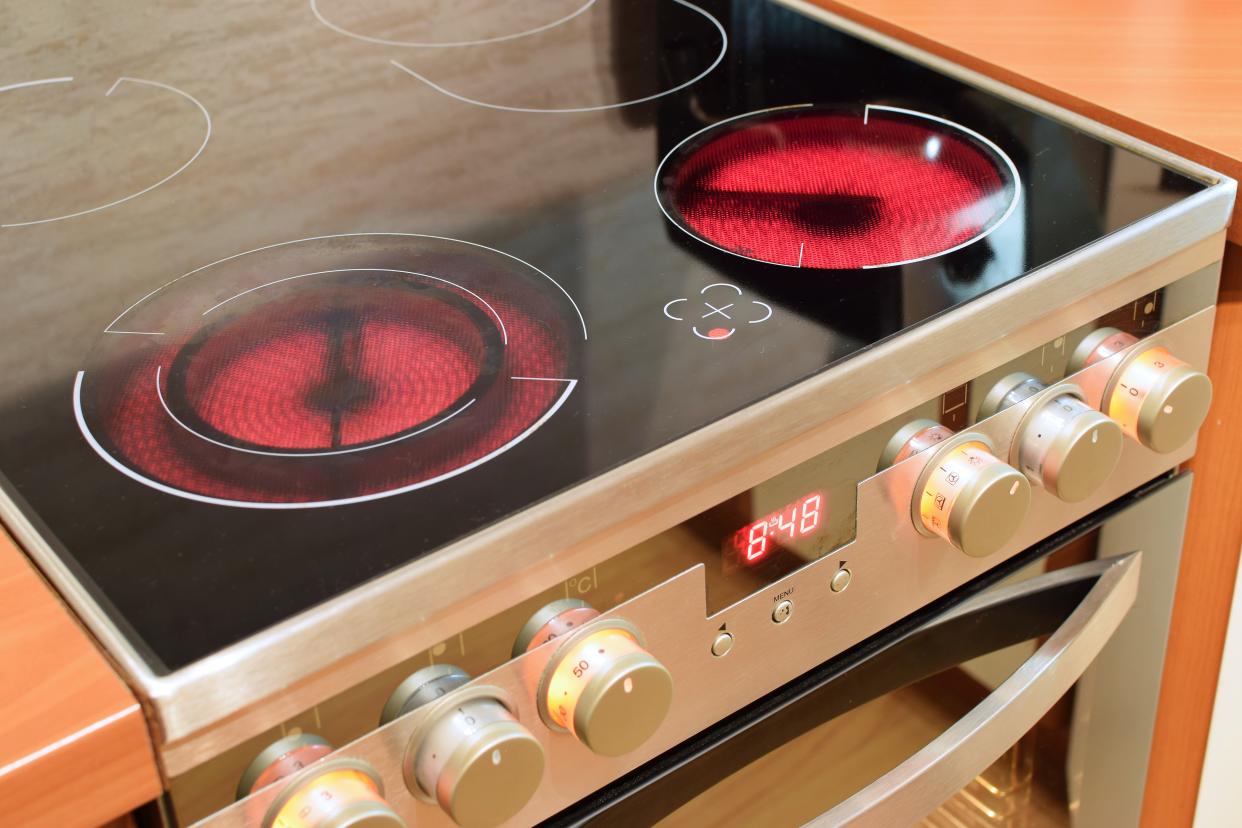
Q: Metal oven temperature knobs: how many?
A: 6